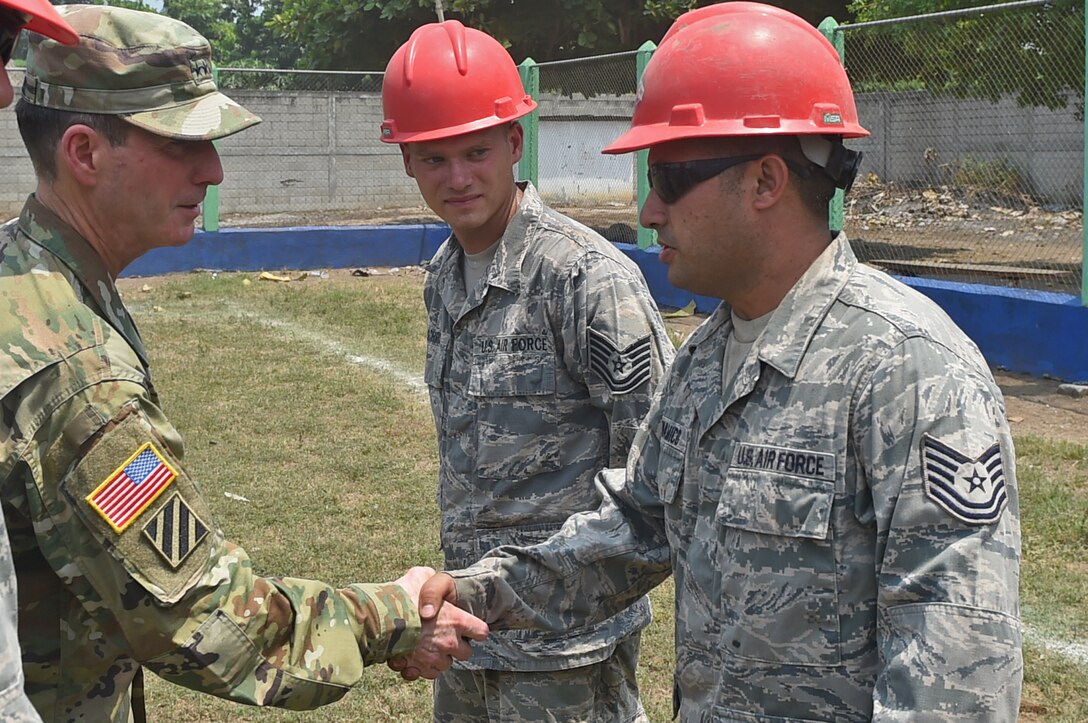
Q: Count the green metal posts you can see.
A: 5